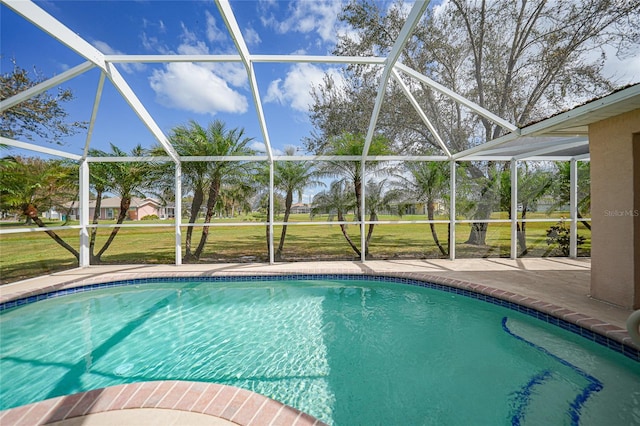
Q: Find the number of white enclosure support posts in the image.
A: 7